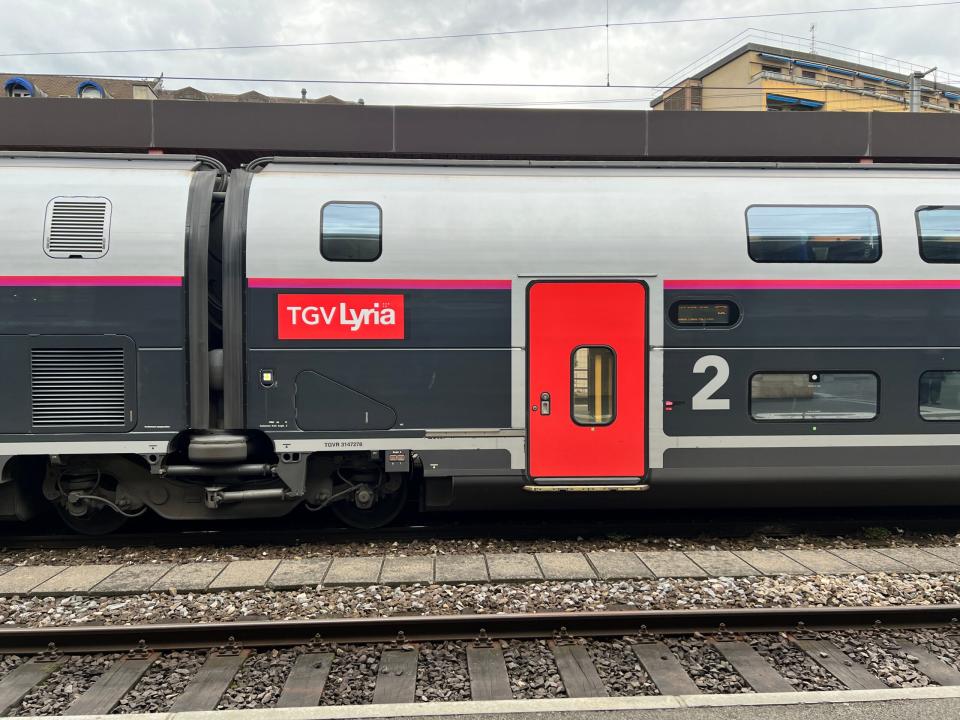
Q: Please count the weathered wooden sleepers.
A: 11